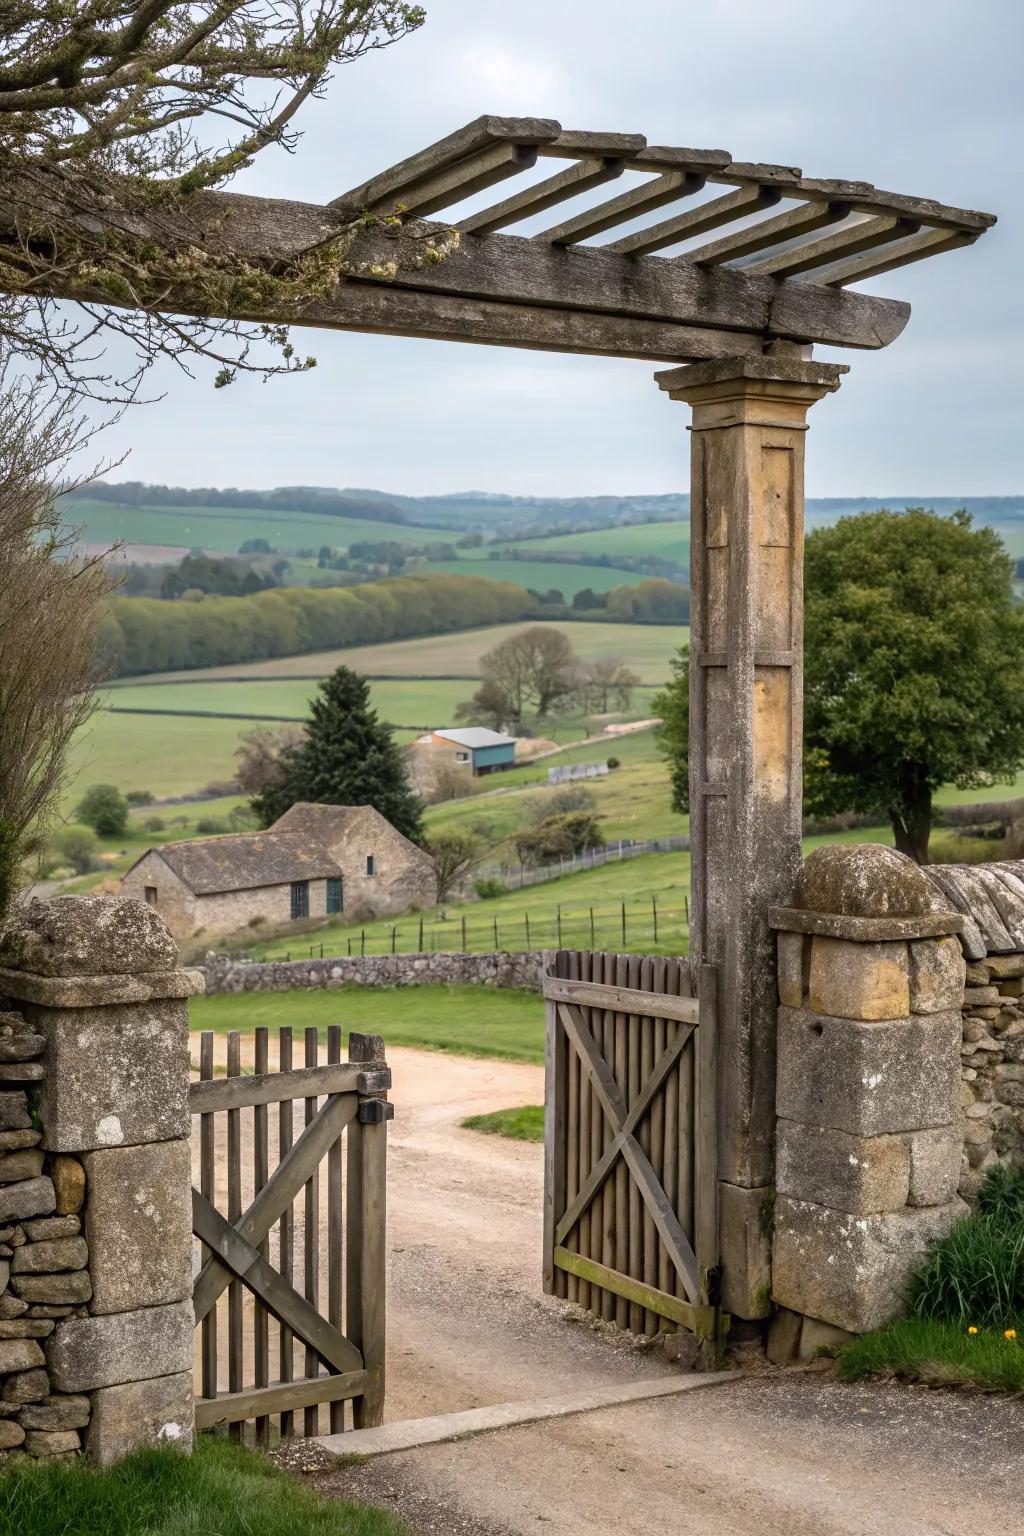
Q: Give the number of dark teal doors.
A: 2